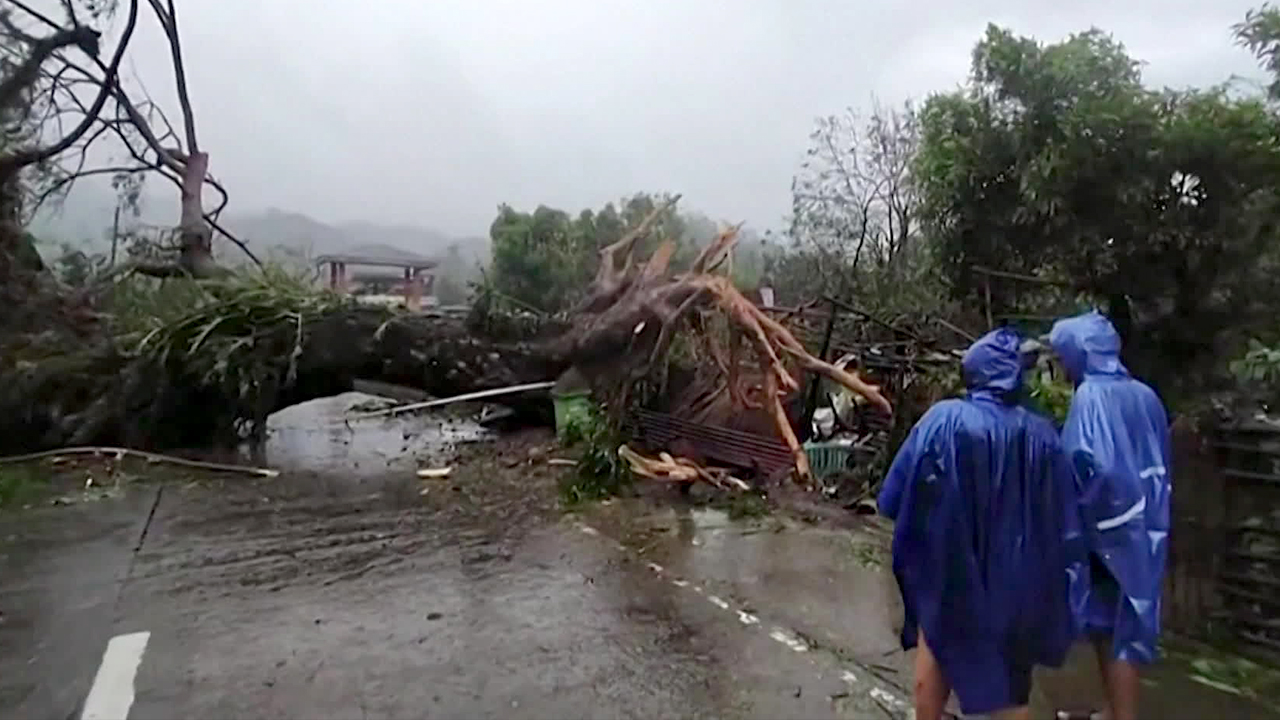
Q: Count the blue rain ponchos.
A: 2